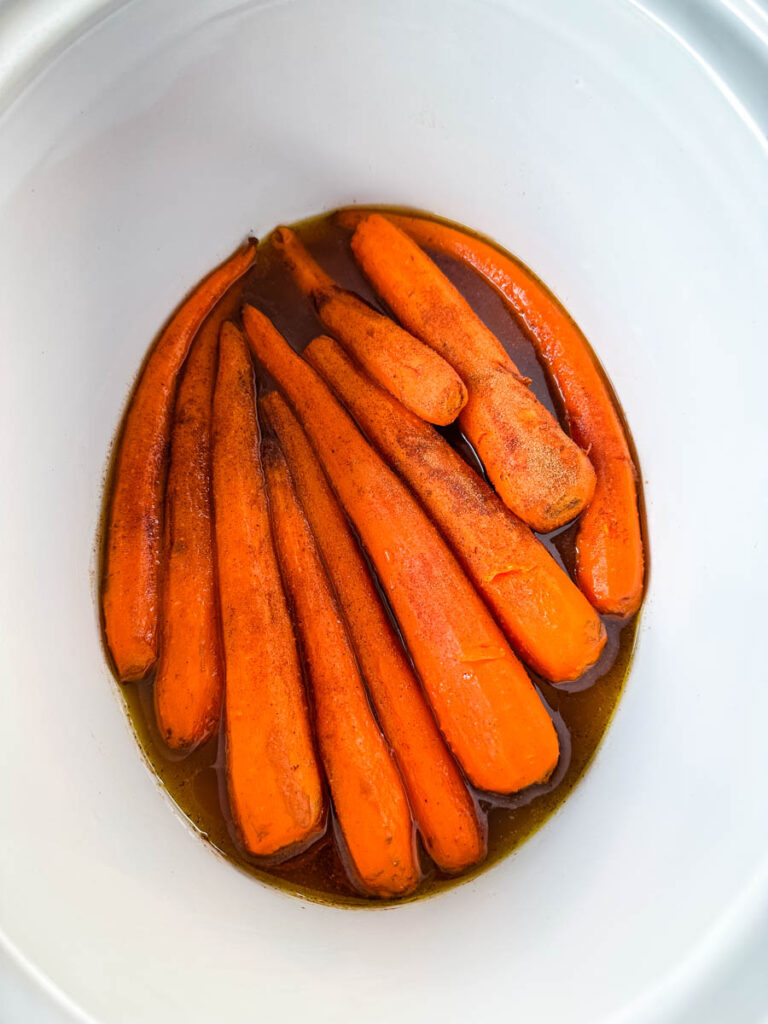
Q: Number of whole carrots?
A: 10